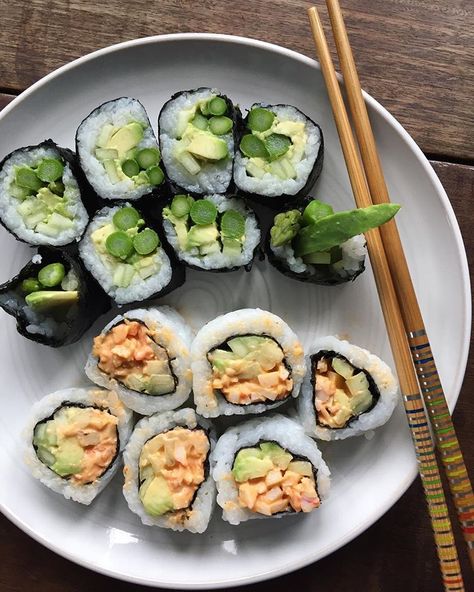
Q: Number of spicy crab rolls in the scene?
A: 6